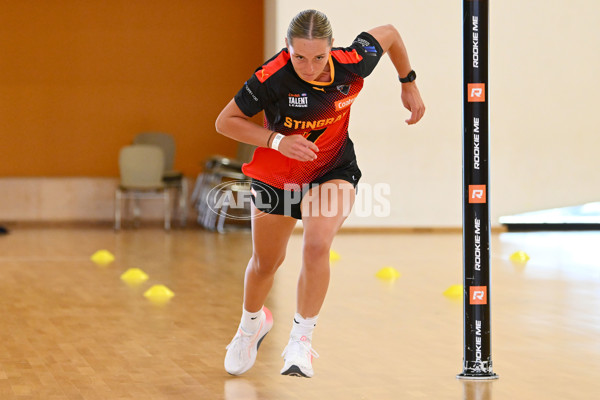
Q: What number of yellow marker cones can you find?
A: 7